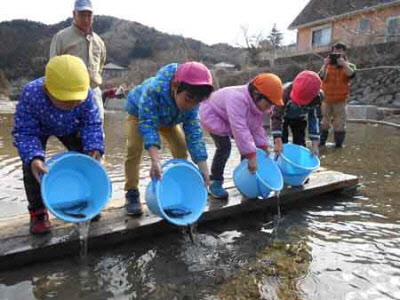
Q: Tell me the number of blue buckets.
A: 4